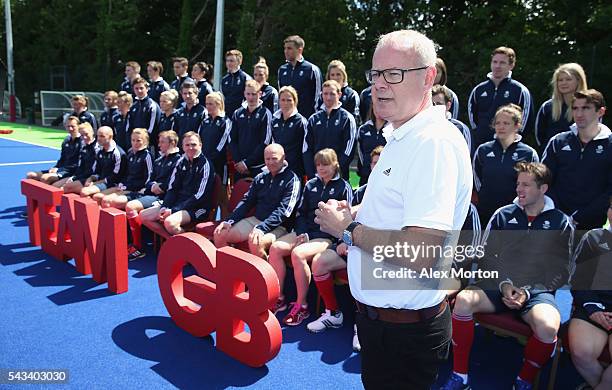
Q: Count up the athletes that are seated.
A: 12